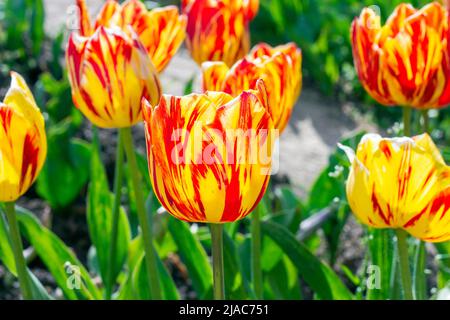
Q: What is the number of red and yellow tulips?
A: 8